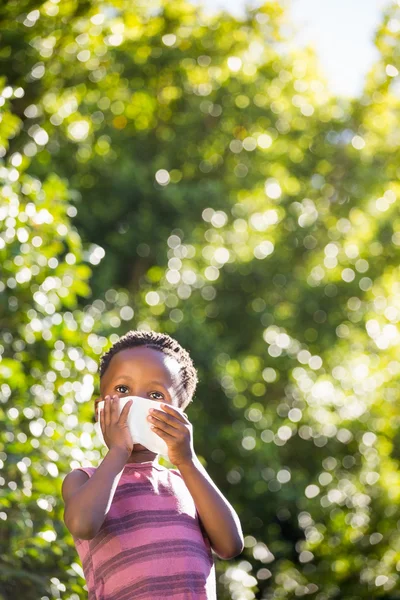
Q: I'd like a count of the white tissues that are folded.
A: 1